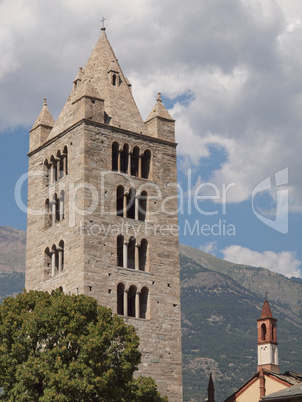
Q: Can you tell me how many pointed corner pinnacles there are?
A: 3